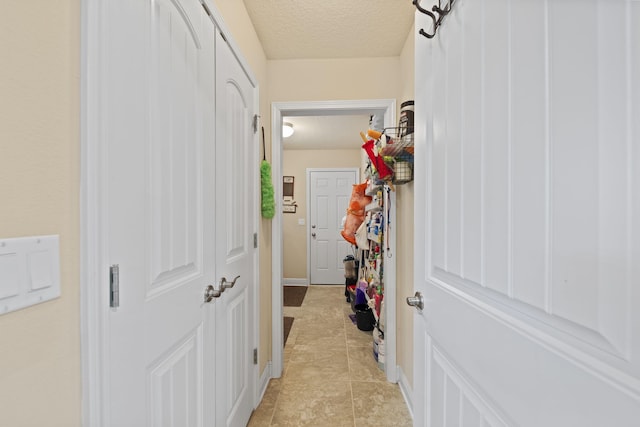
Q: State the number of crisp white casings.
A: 3